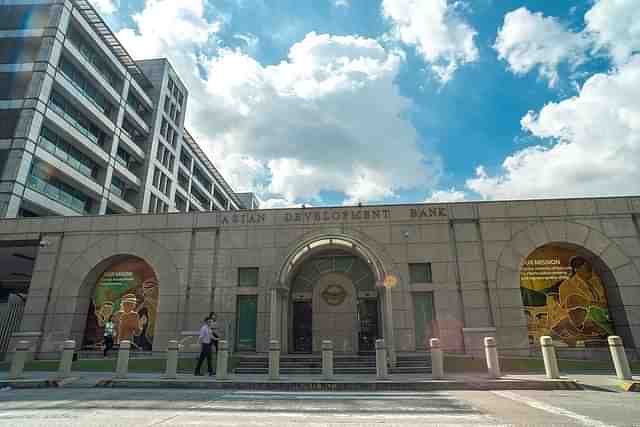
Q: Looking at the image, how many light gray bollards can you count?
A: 12